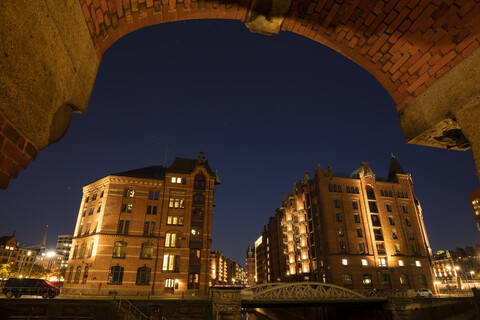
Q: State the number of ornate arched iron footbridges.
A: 1